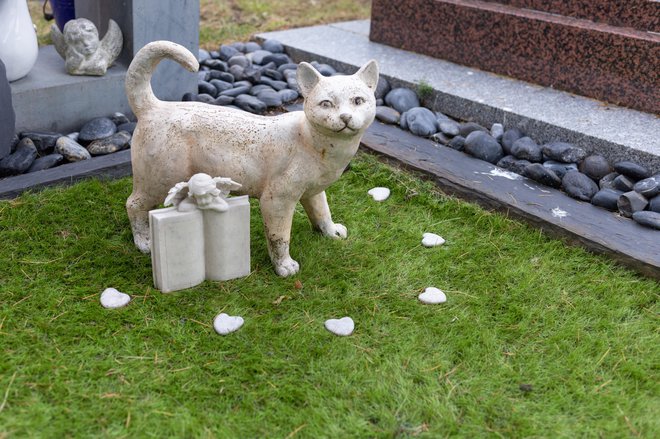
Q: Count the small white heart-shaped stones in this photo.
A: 6